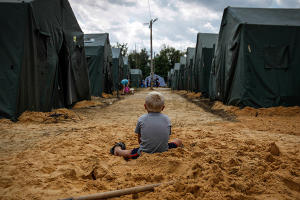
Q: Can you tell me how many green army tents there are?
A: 12